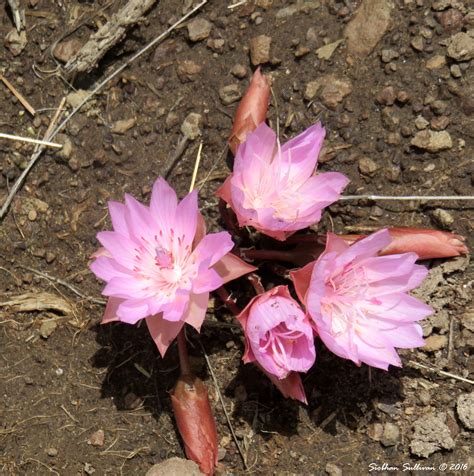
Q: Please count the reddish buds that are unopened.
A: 3